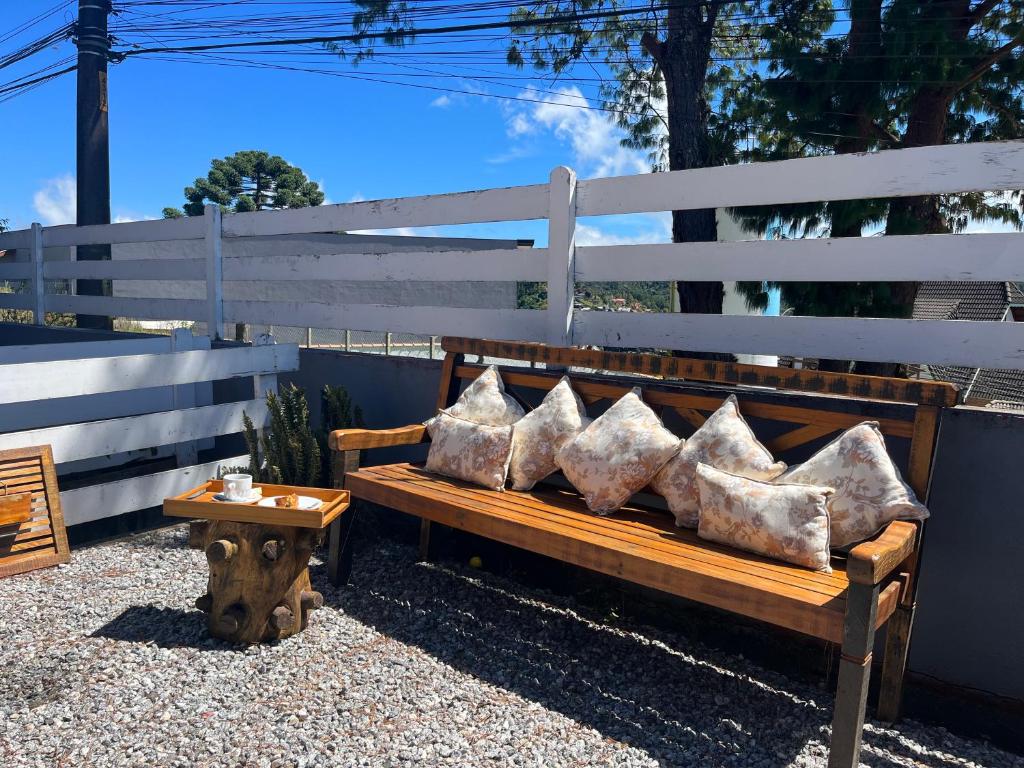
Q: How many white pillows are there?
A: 7